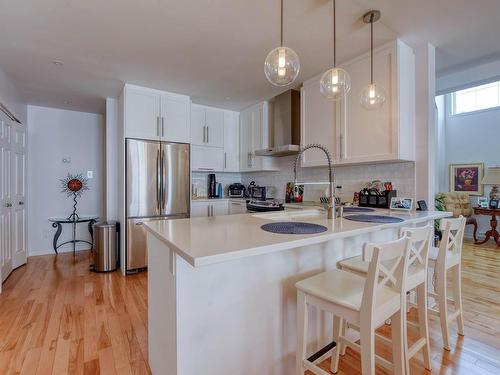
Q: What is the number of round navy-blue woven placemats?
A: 3